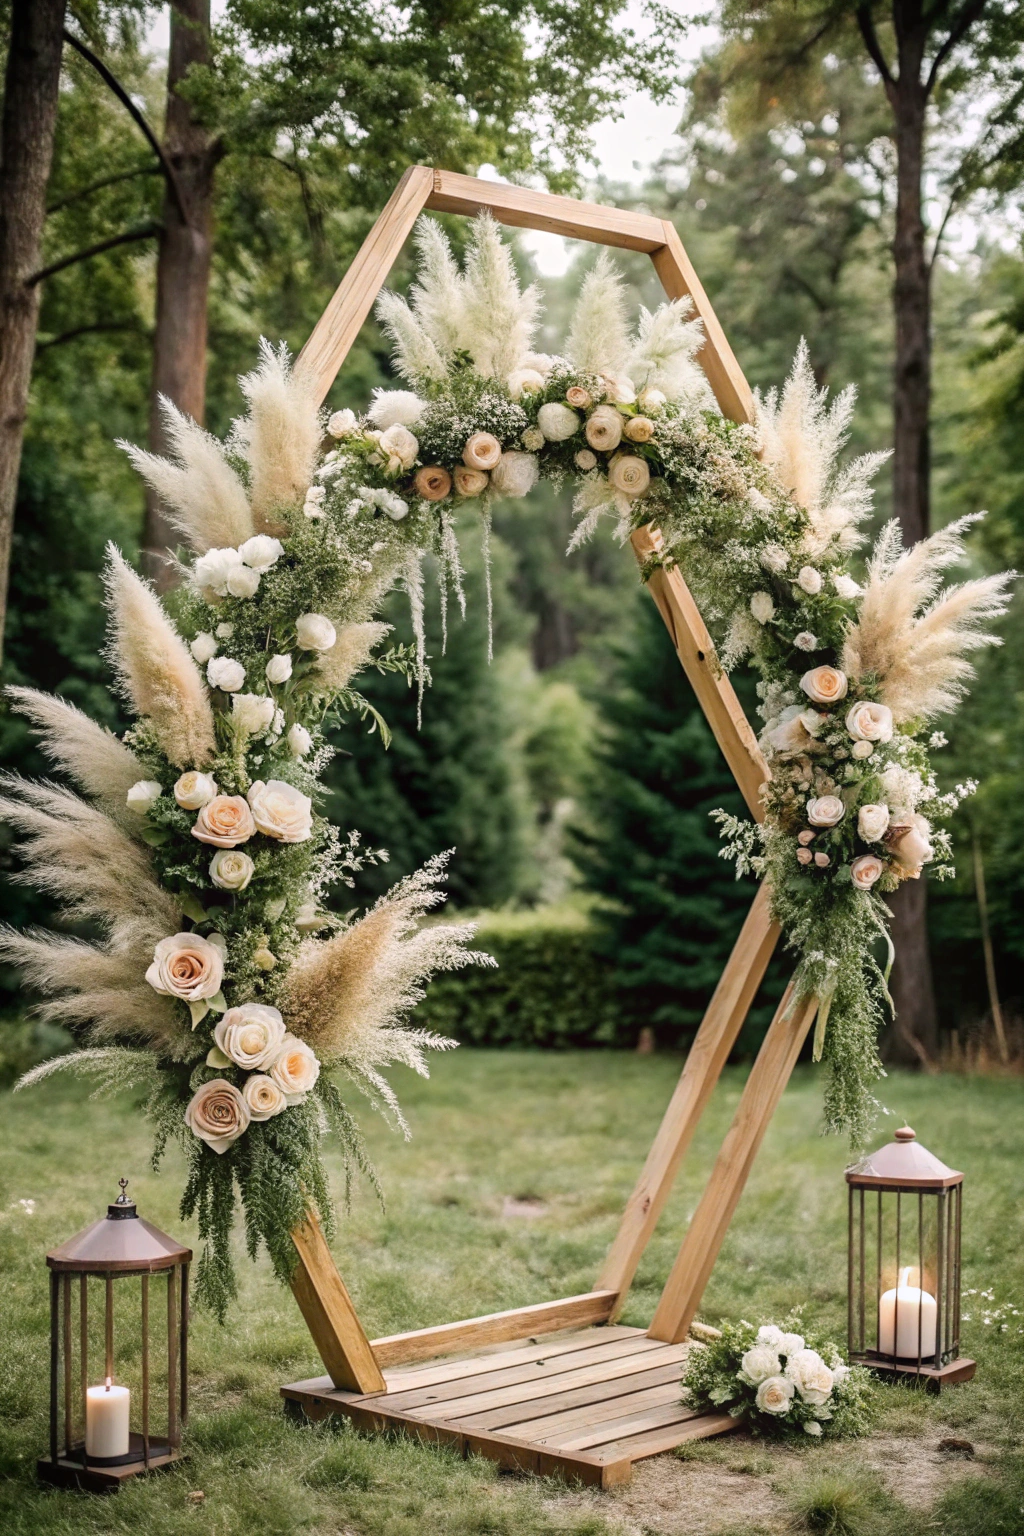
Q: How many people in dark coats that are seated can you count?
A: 0